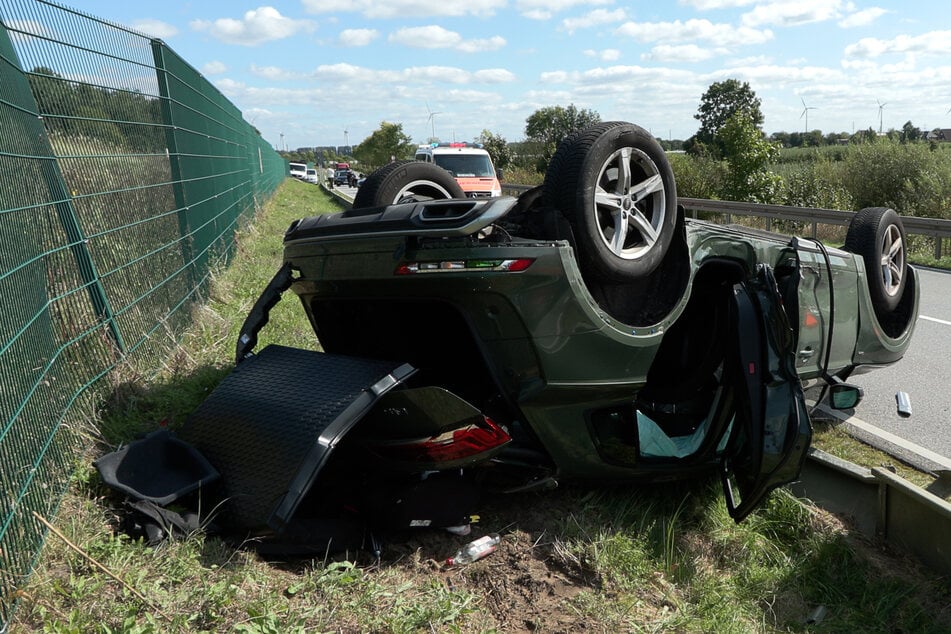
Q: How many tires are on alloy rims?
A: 3